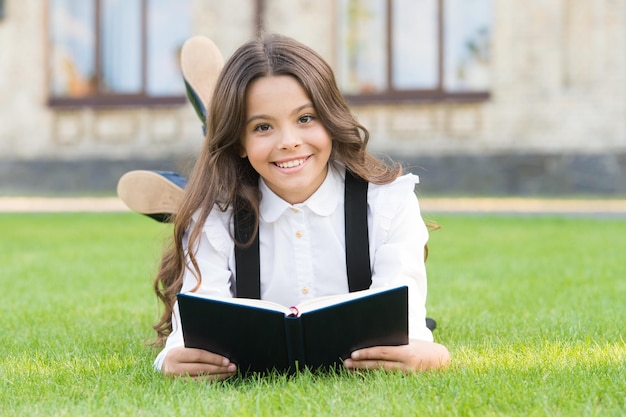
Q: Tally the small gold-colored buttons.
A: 3